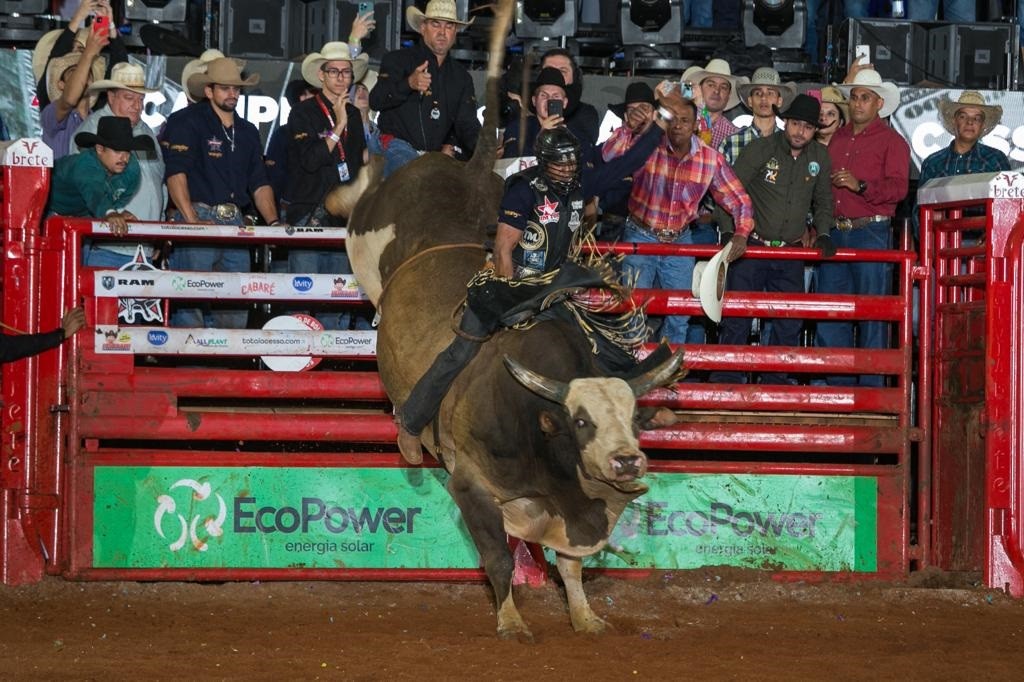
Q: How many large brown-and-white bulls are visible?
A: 1